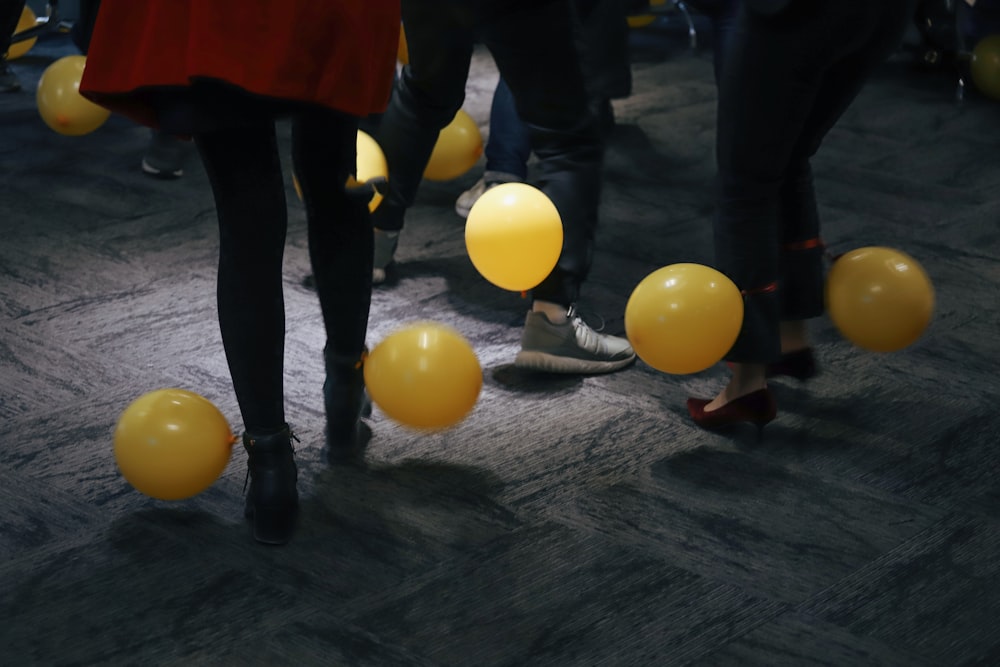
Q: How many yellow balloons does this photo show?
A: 12